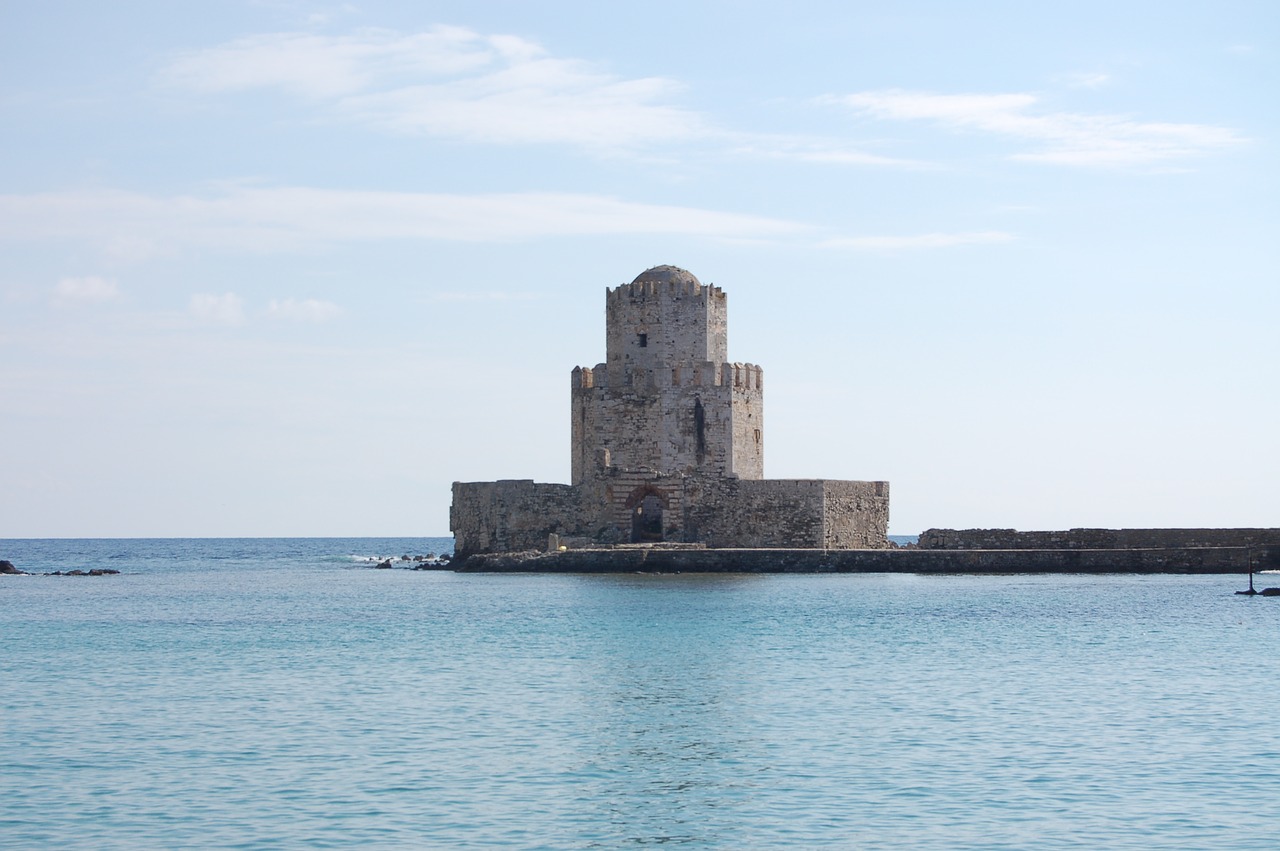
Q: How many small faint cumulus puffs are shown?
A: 3